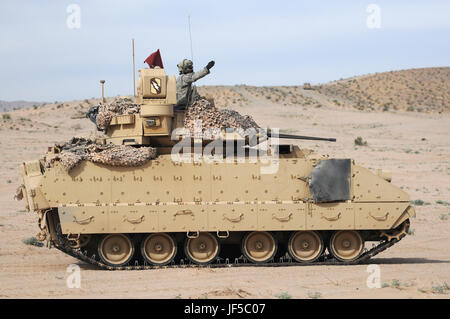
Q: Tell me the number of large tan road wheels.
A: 6